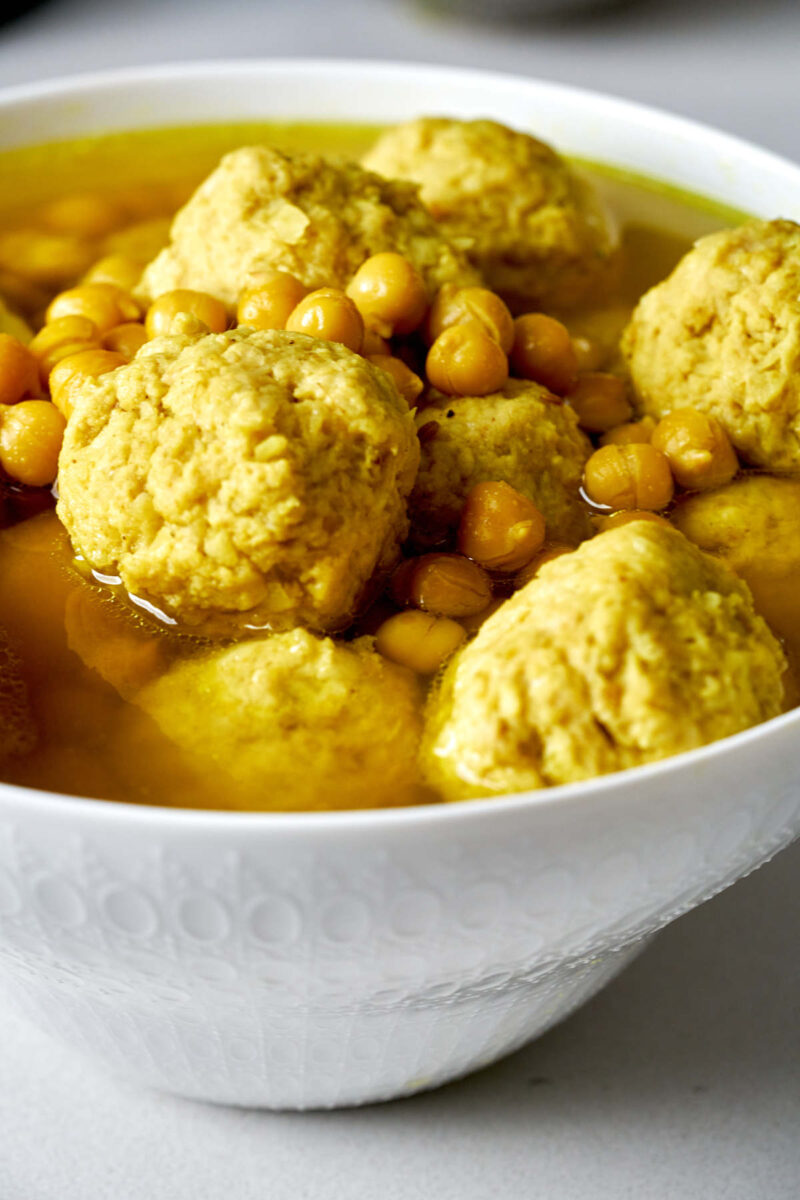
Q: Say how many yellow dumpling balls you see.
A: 8